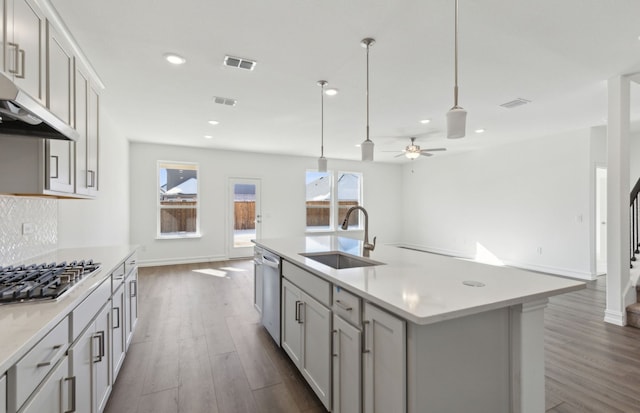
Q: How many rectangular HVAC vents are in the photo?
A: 3